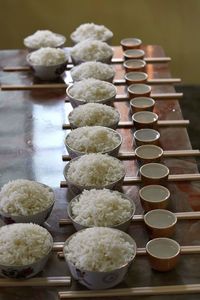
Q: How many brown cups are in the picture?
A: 13